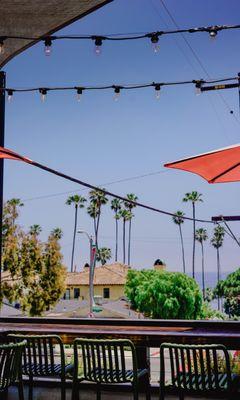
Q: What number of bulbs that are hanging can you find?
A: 11